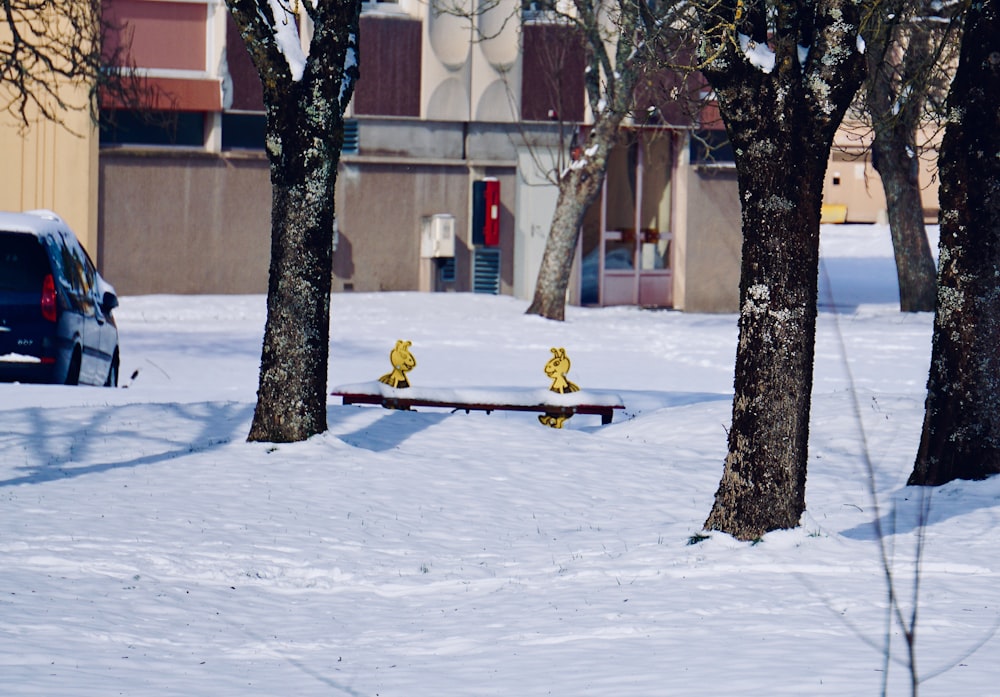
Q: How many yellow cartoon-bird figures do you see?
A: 2